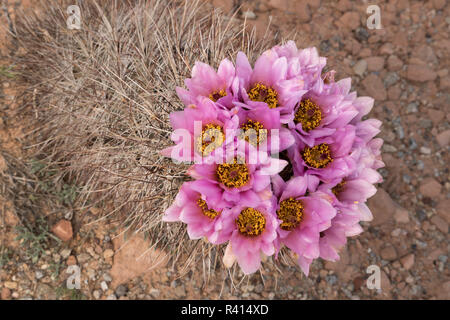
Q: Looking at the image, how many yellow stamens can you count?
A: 11